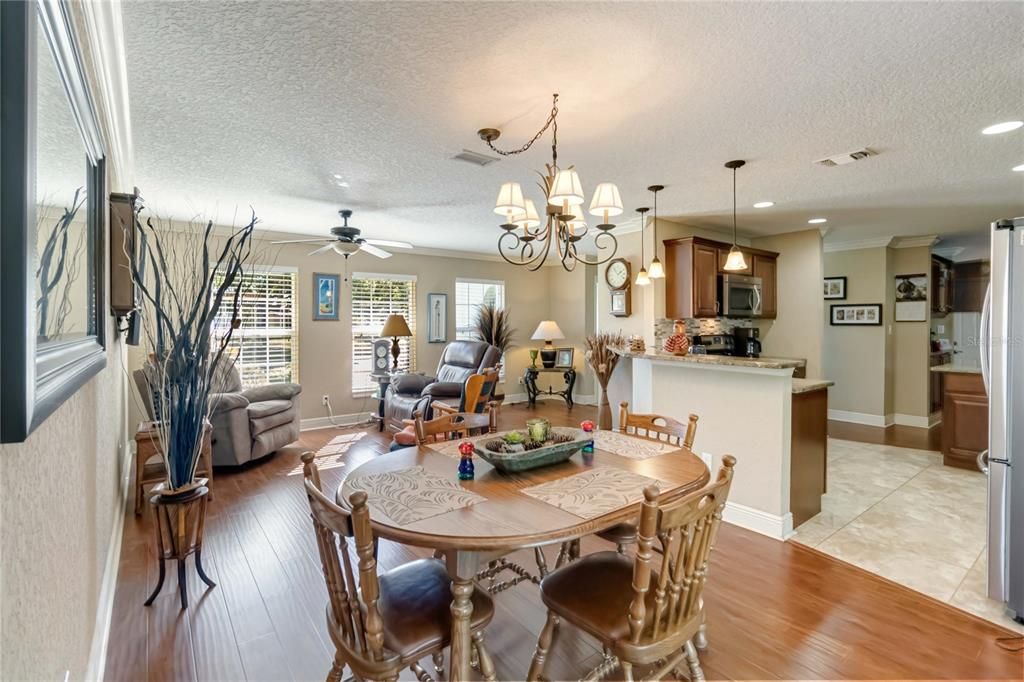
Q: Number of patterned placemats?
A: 4